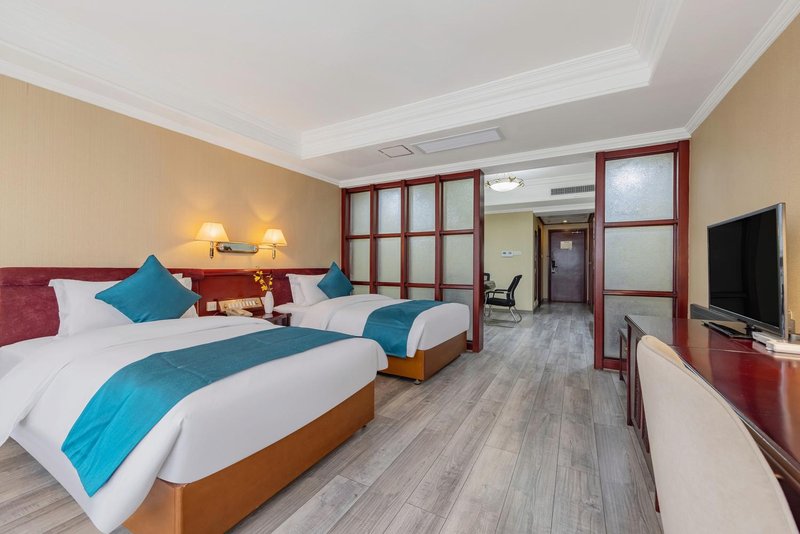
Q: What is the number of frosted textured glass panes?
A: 15